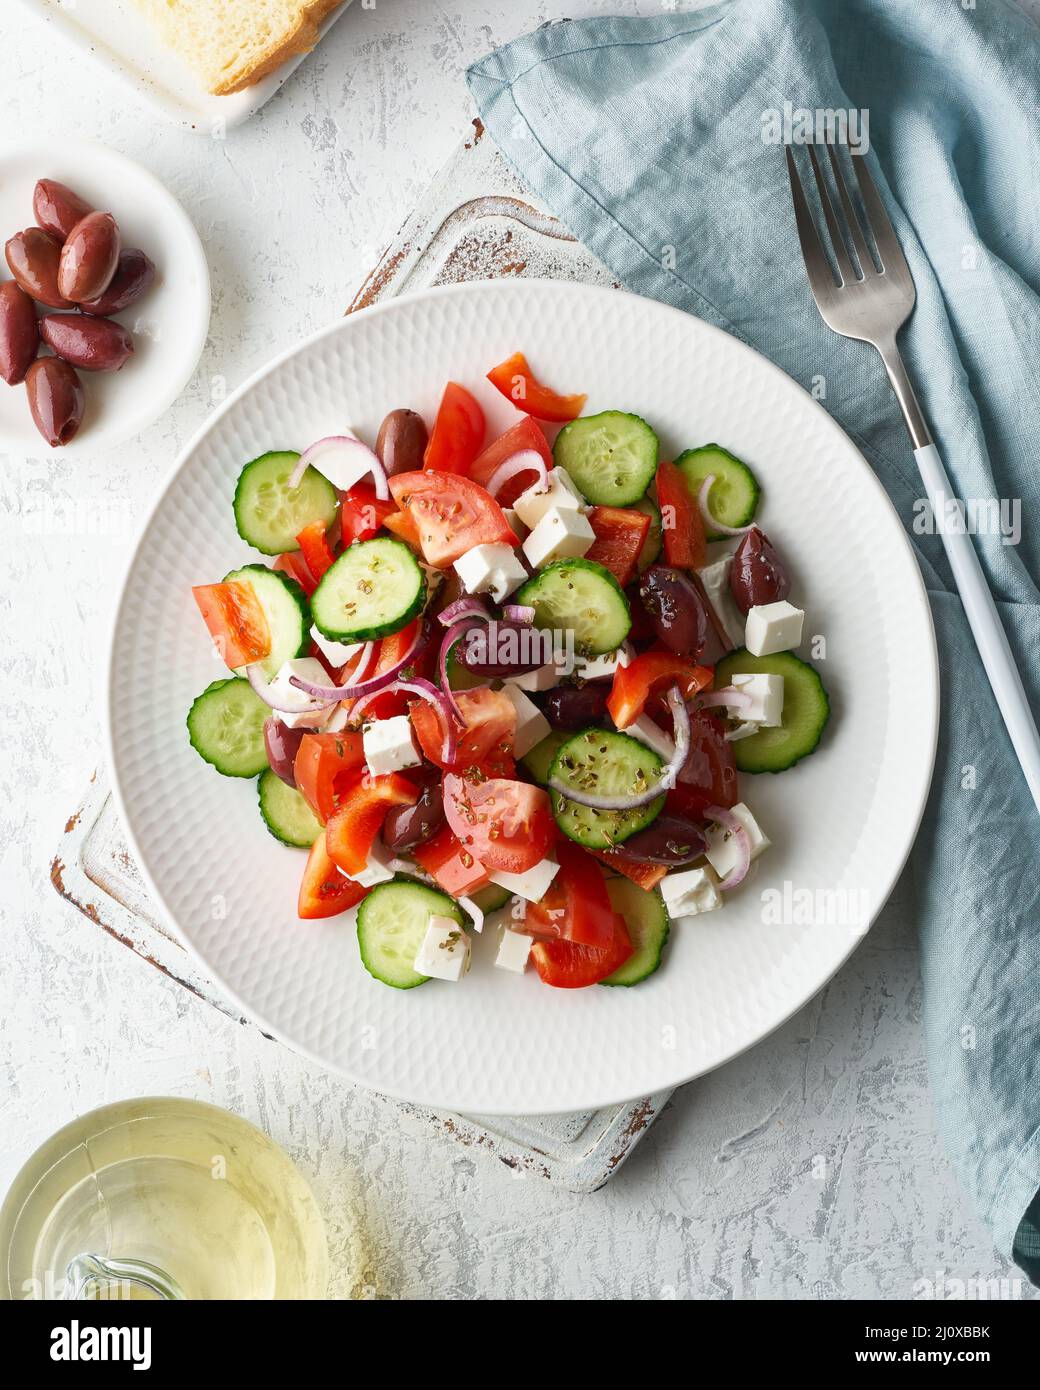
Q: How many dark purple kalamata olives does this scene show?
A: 15